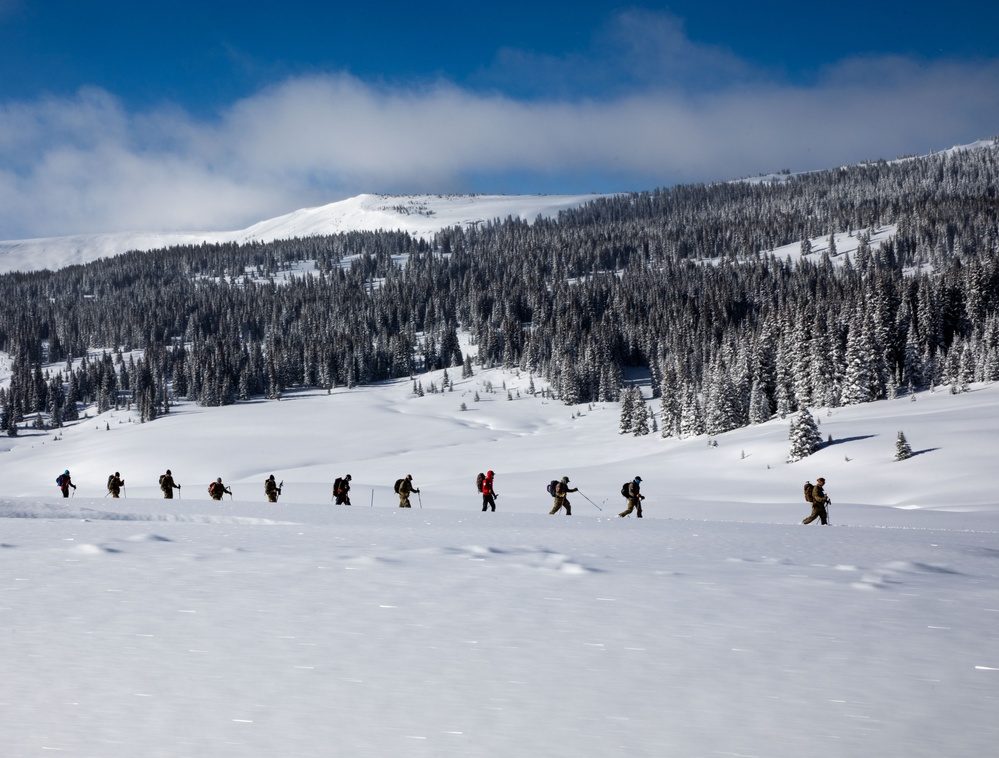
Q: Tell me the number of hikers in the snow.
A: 11